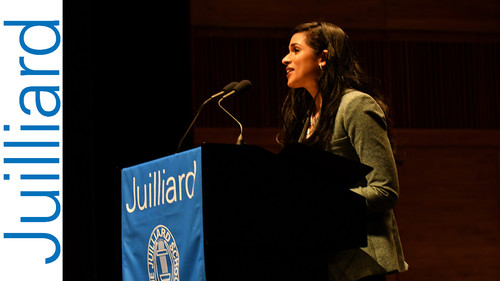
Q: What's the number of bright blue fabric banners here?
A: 1